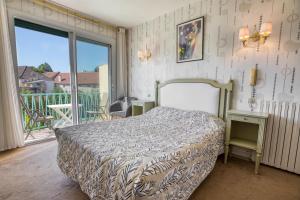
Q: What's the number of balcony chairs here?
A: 2